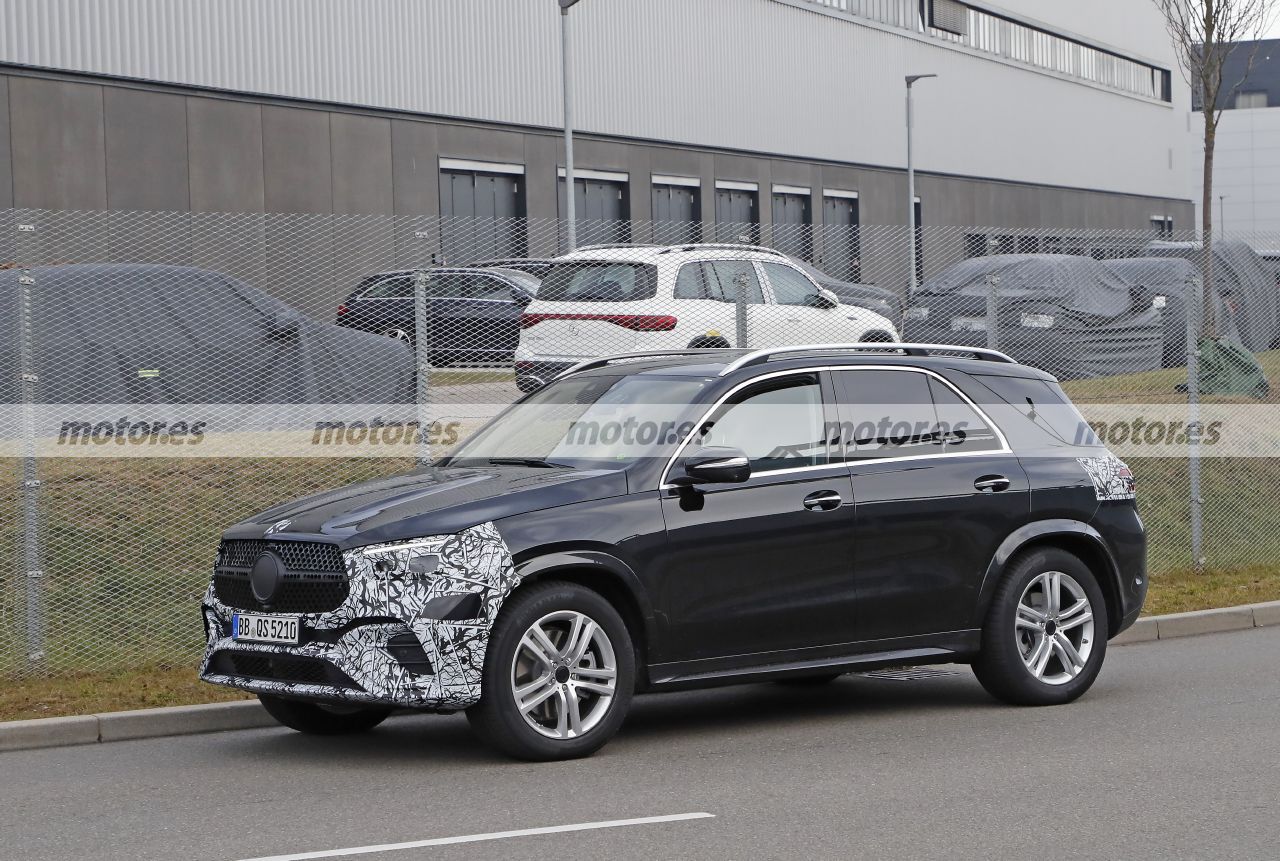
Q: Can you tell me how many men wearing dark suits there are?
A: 0